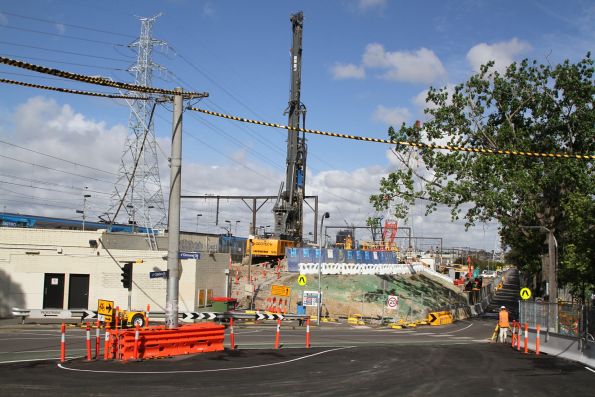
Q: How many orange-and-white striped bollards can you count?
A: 14